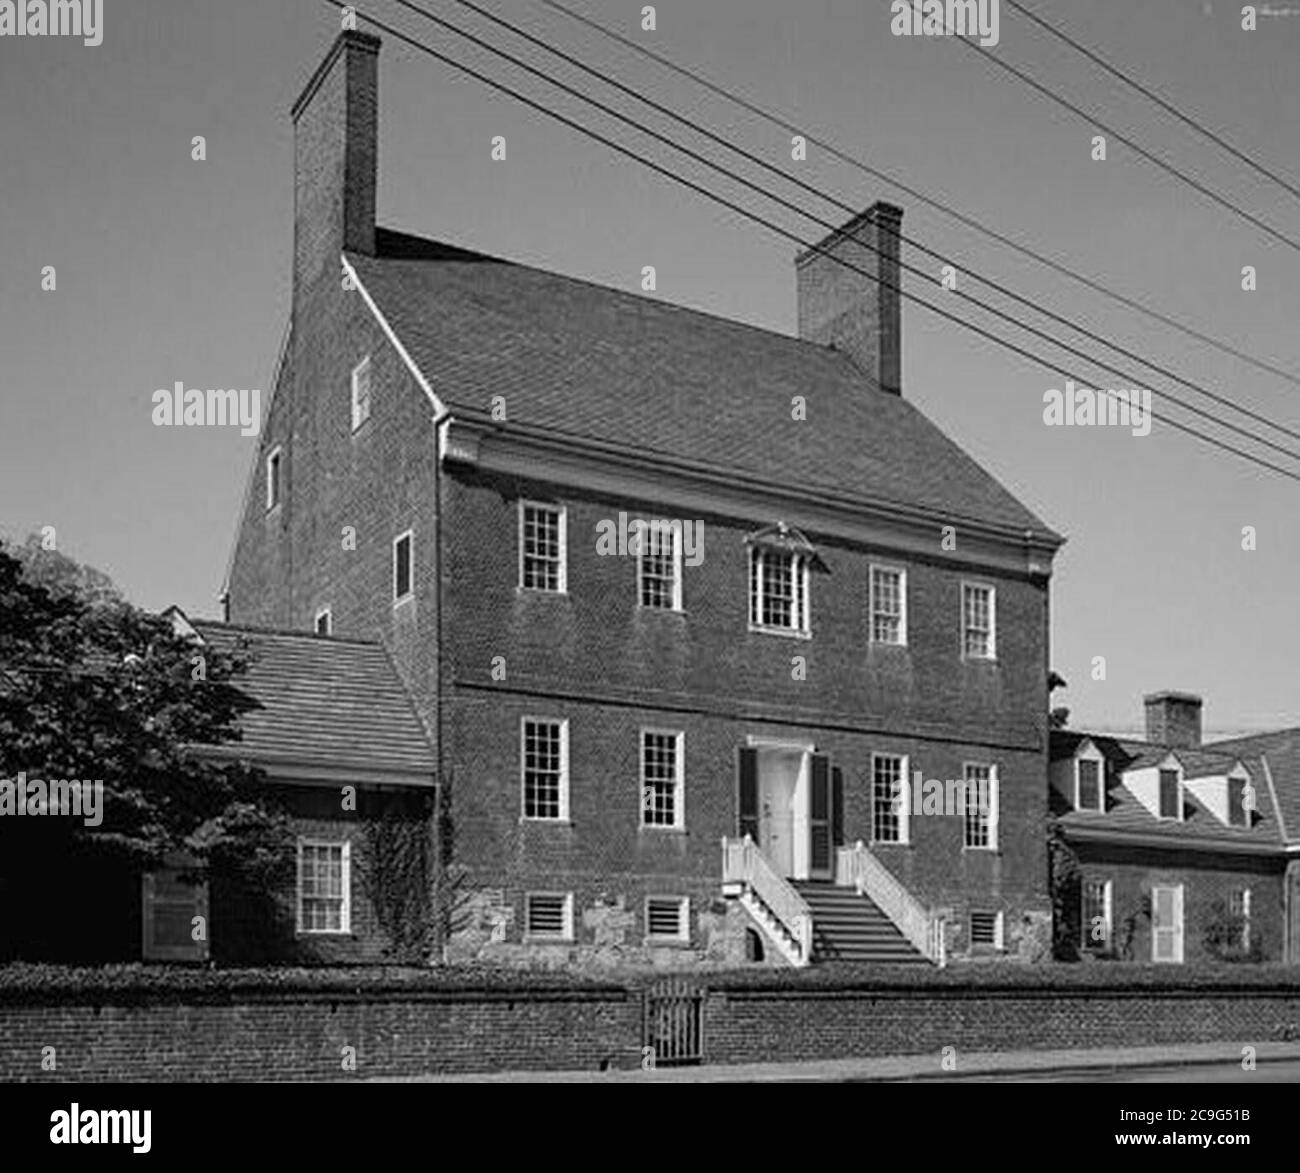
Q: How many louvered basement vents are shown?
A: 3